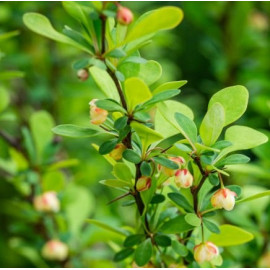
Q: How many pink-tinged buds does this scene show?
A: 11